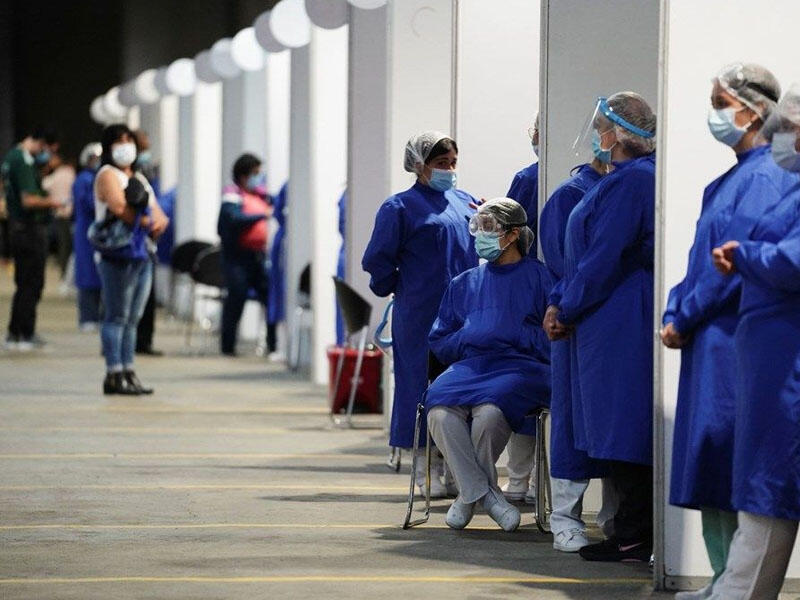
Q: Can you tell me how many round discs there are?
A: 13